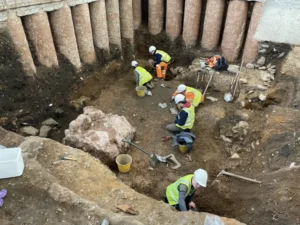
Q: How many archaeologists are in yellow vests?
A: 5